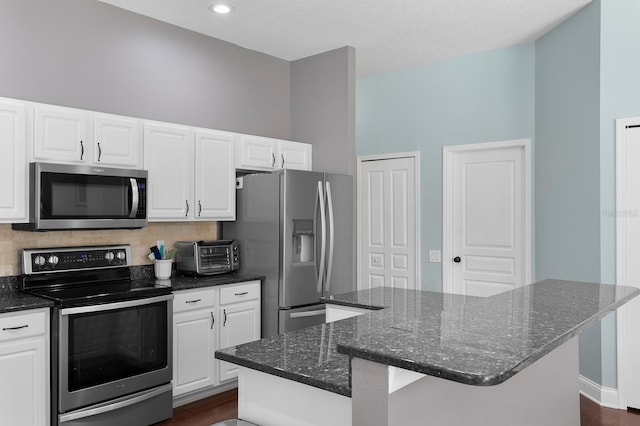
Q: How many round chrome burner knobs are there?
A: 4